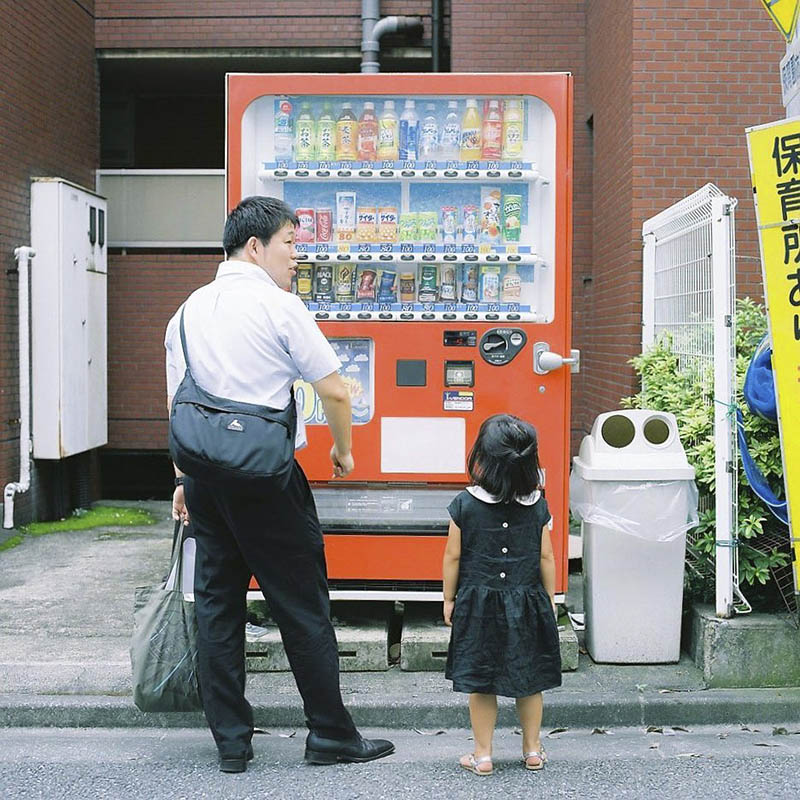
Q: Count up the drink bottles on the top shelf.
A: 12